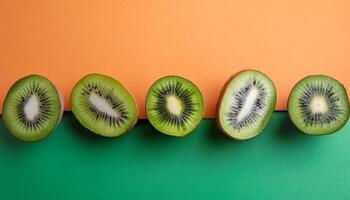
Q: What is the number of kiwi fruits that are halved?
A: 5